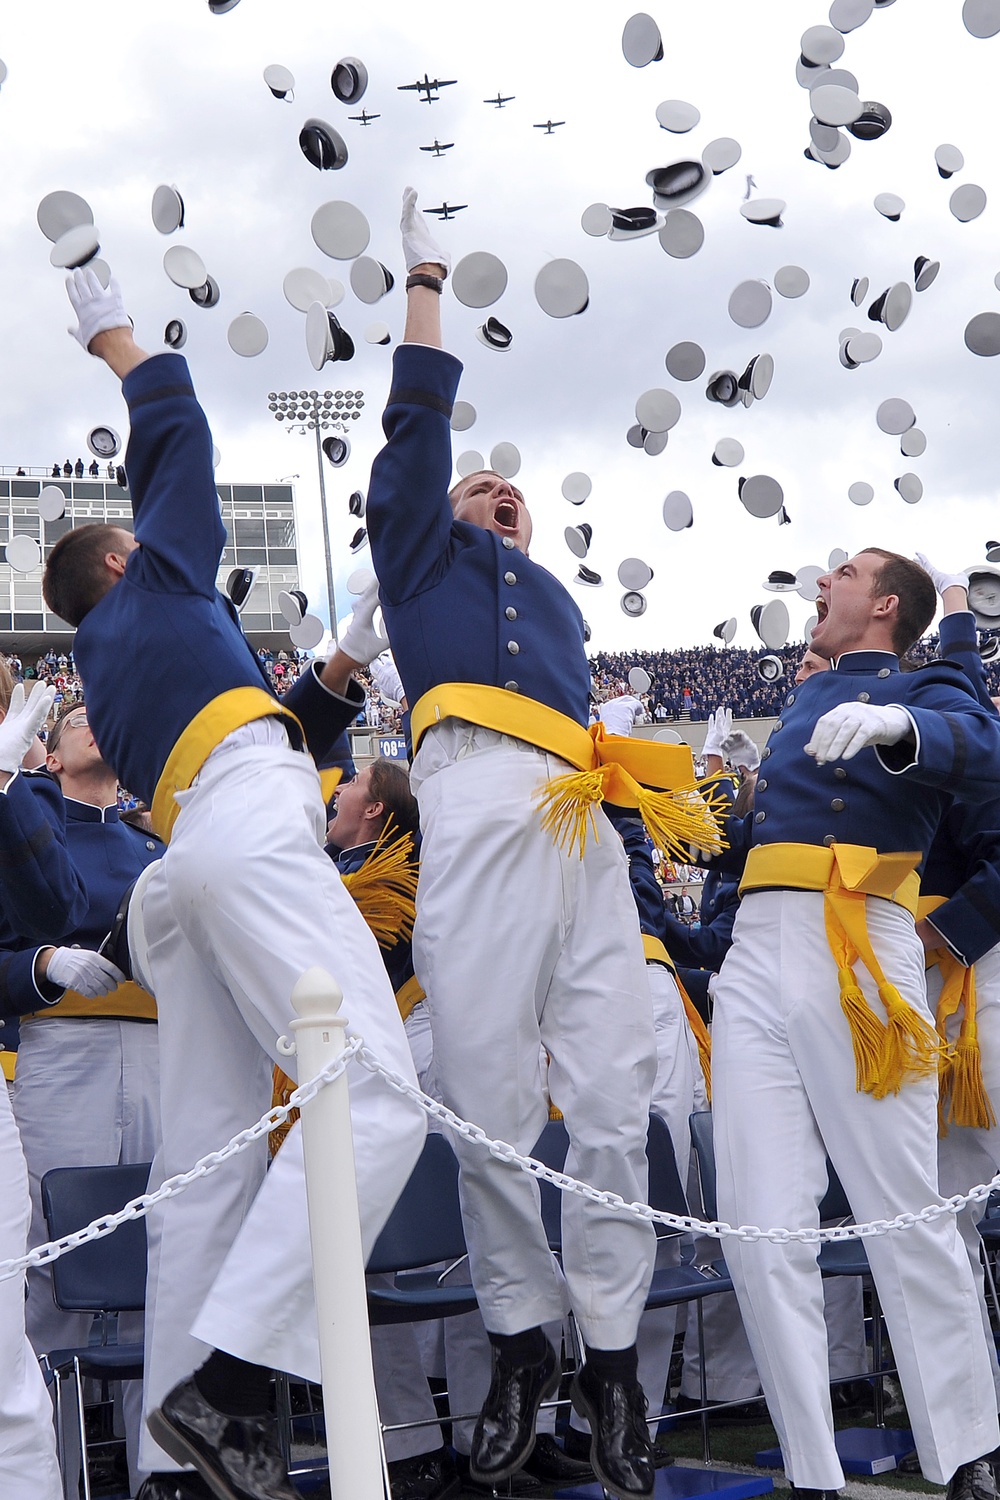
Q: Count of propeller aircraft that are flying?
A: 6